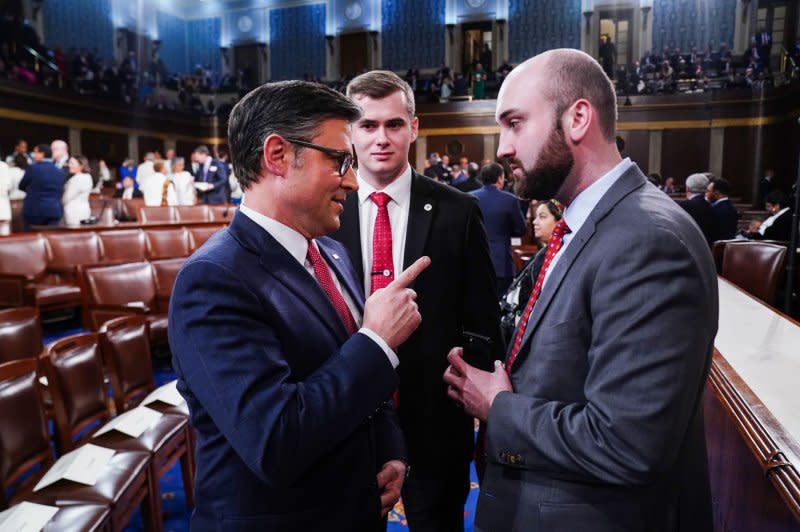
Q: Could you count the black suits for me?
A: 1